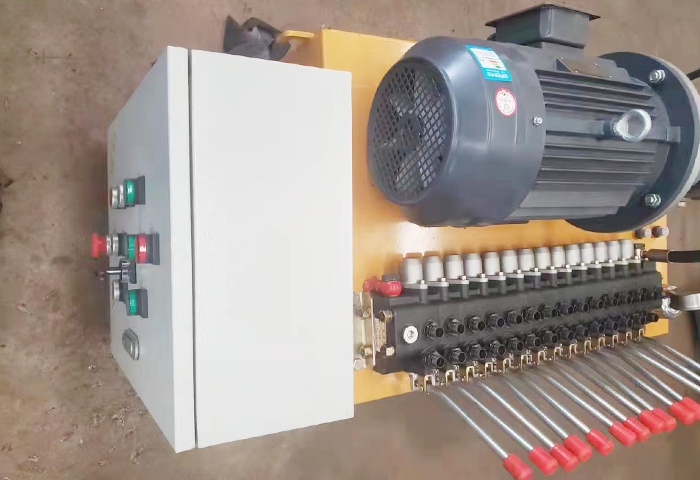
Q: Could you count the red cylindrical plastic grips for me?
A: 11